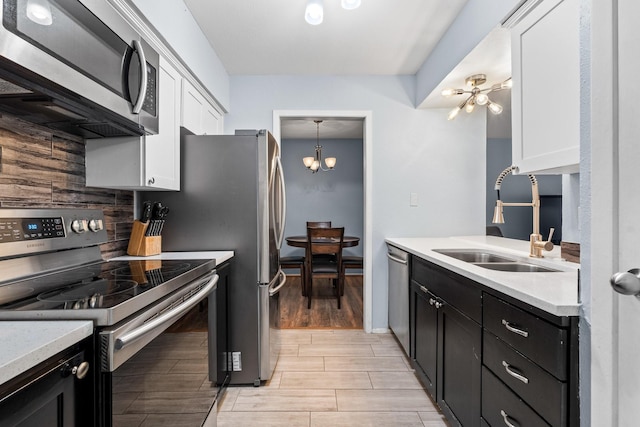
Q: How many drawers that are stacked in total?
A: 3